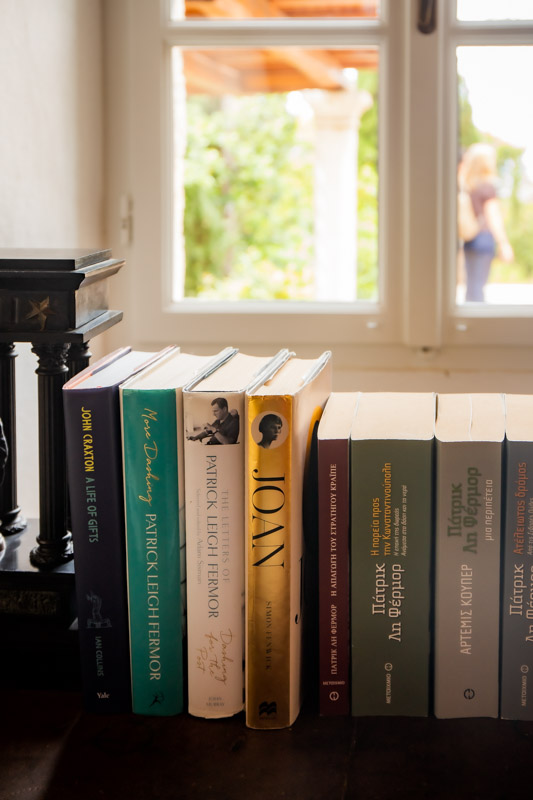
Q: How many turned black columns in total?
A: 3